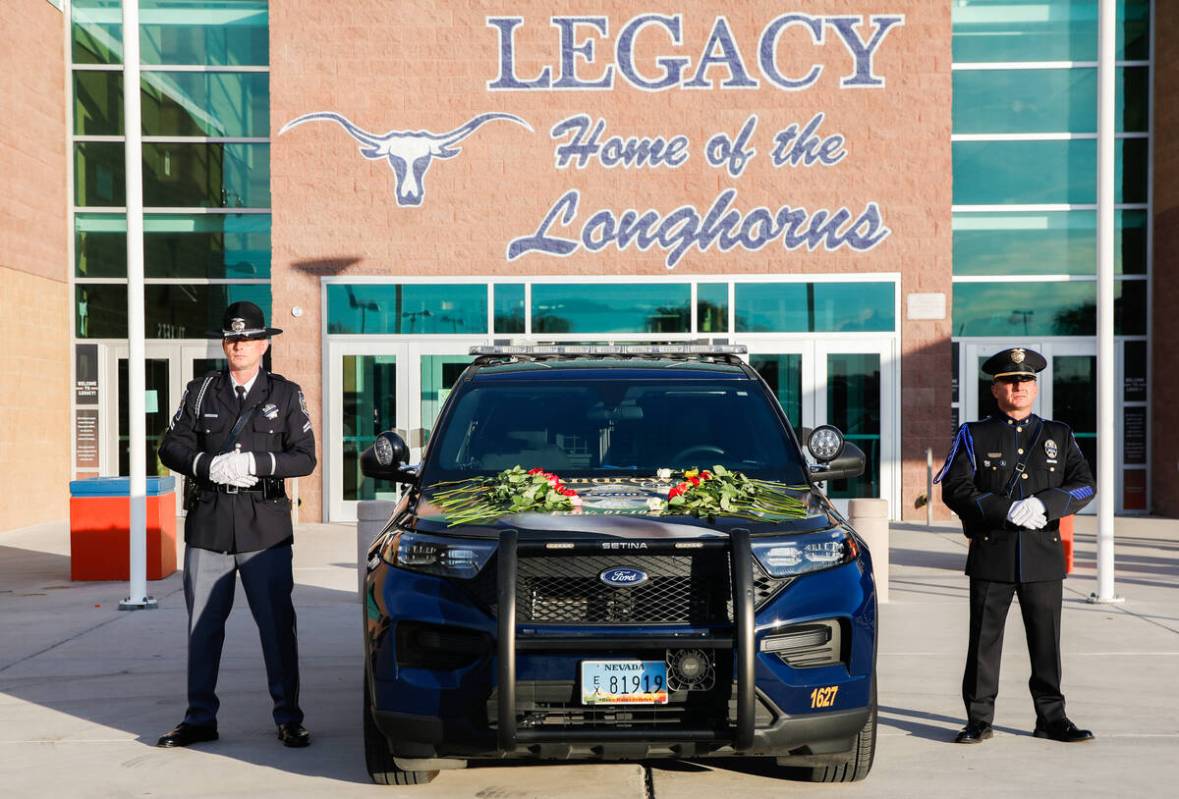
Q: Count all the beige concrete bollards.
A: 2